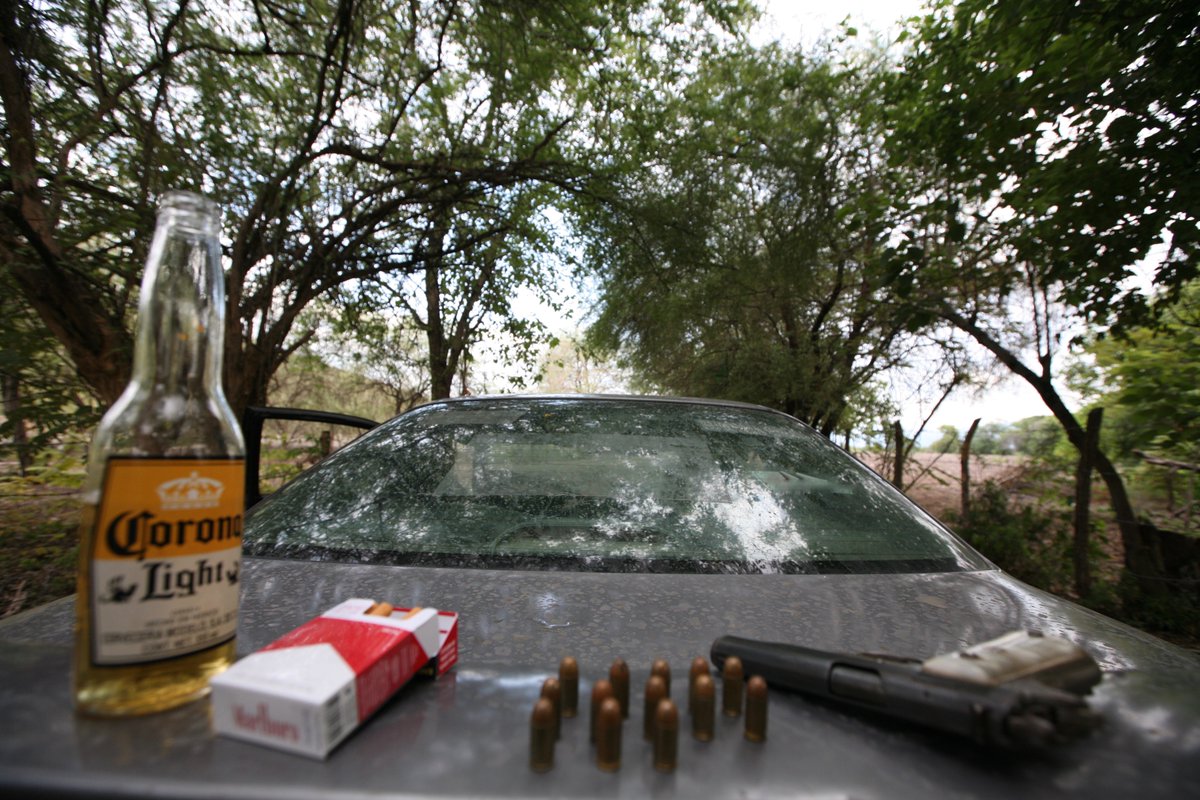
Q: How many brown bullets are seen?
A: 13